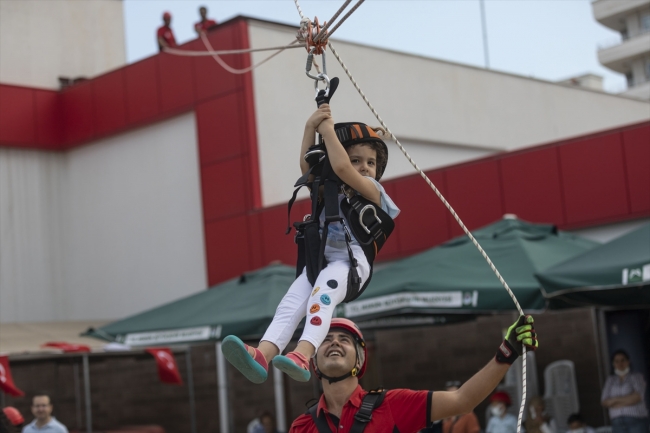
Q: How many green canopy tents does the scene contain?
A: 3